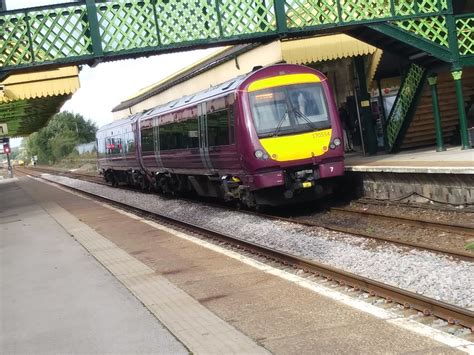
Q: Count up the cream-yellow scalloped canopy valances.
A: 2